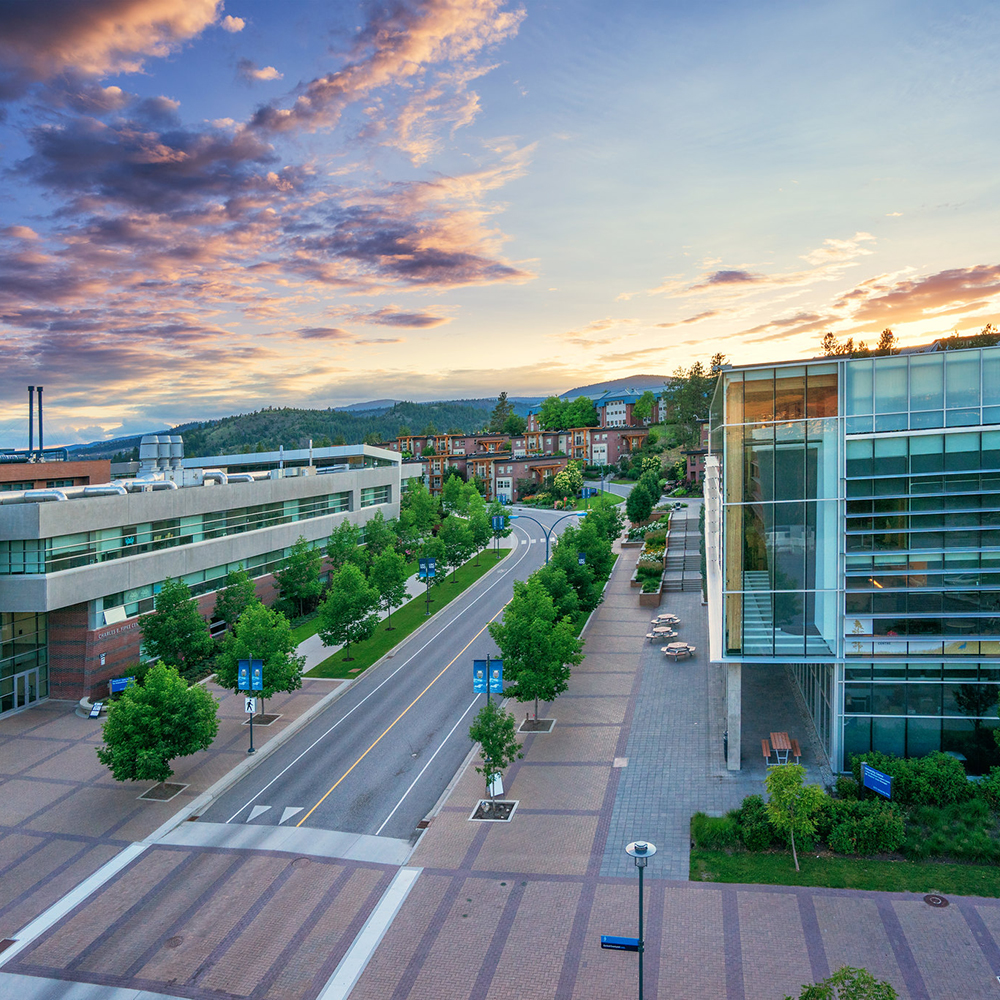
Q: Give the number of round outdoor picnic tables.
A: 3